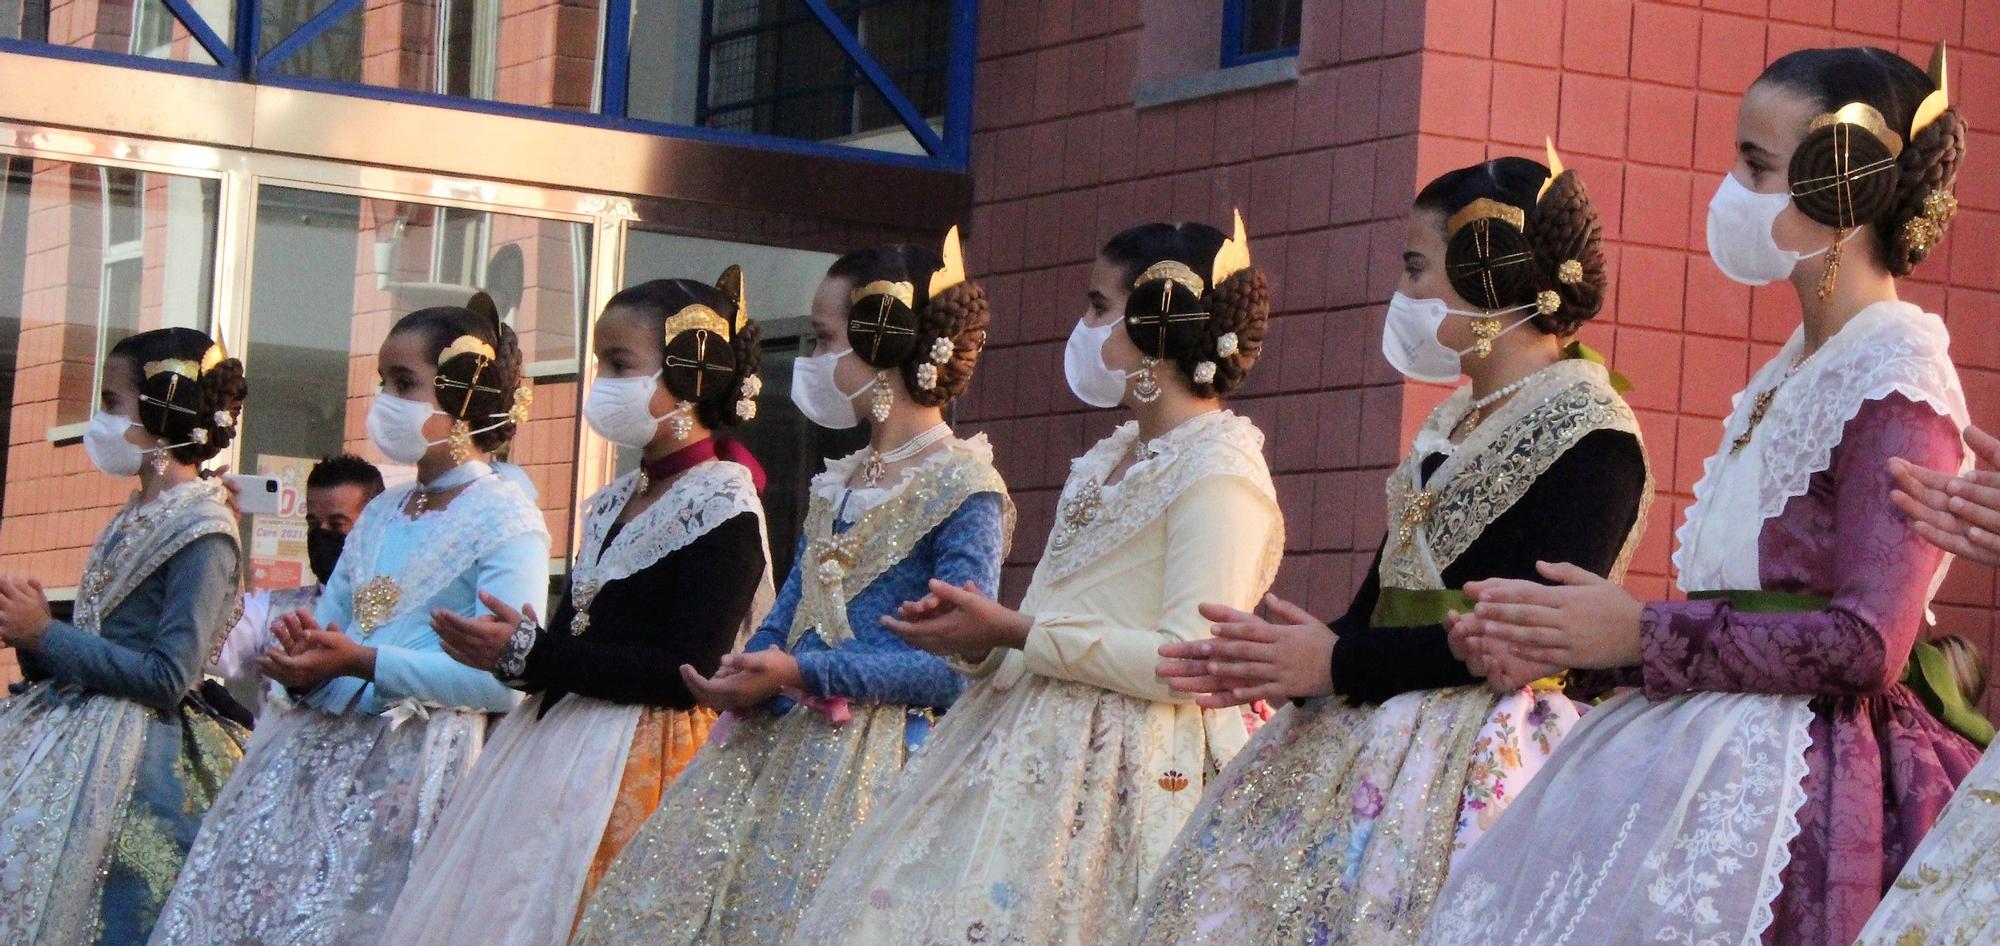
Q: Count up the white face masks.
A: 7